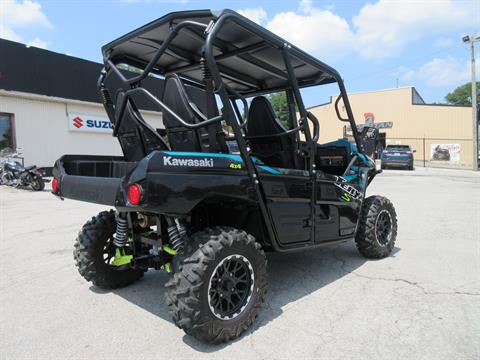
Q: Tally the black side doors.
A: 2